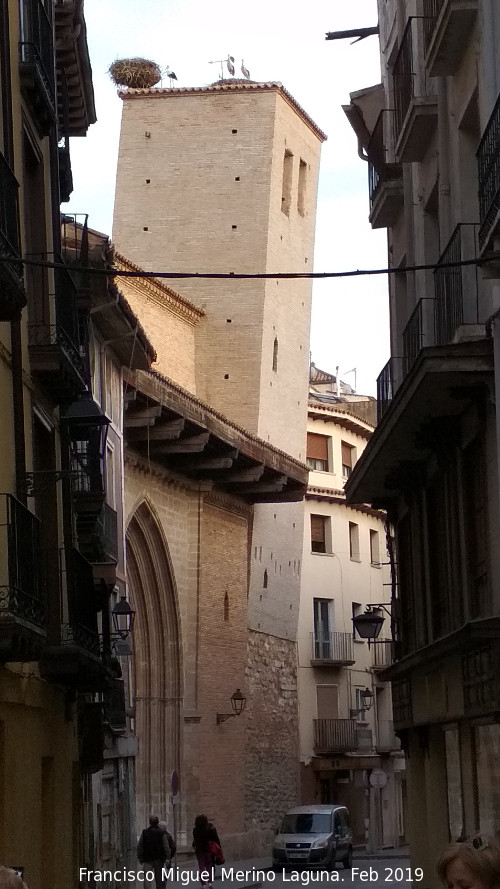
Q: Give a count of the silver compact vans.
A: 1